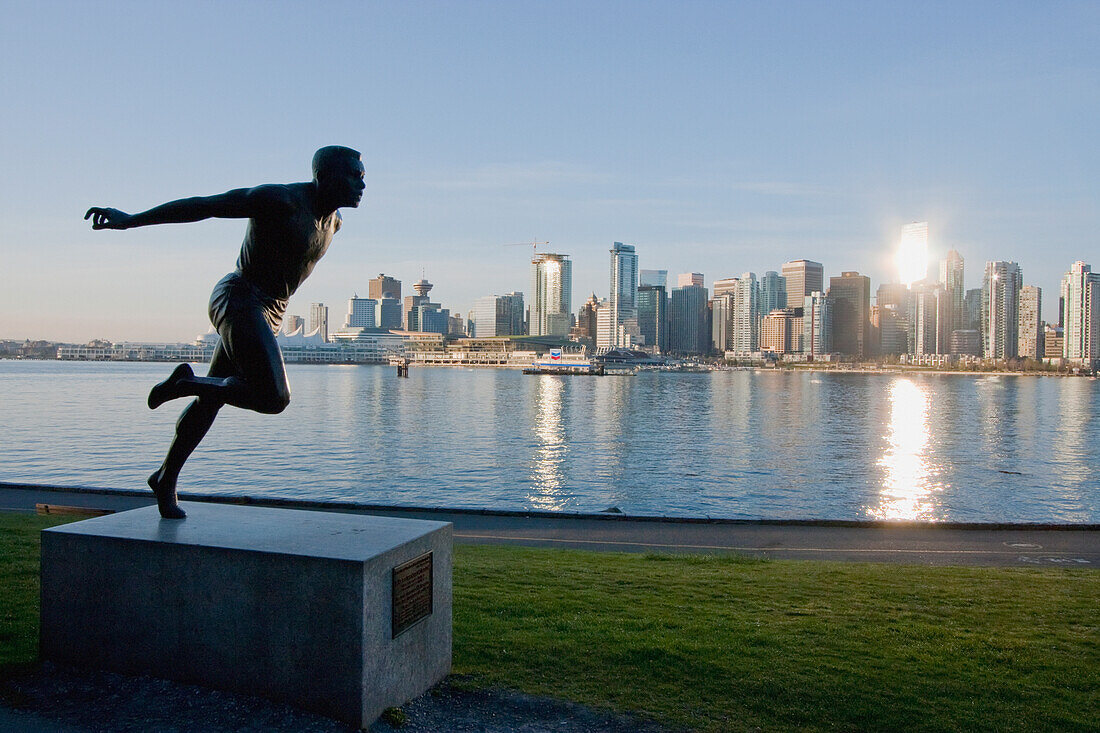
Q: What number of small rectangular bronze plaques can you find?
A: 1